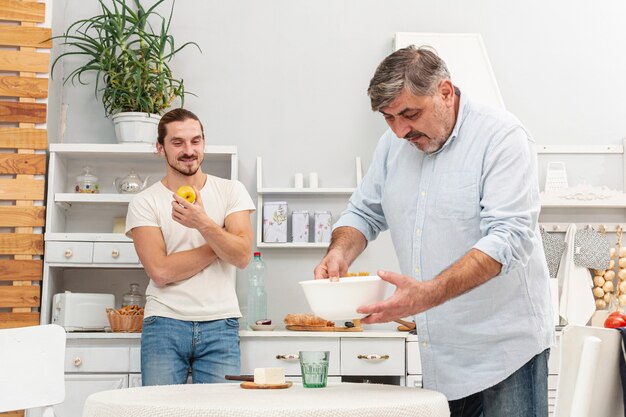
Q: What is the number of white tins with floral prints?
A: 3